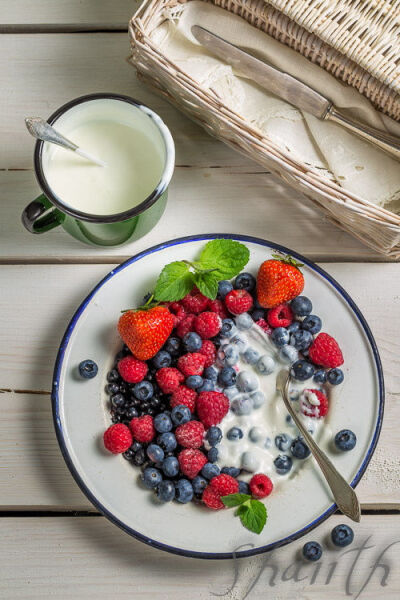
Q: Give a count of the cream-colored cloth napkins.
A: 1